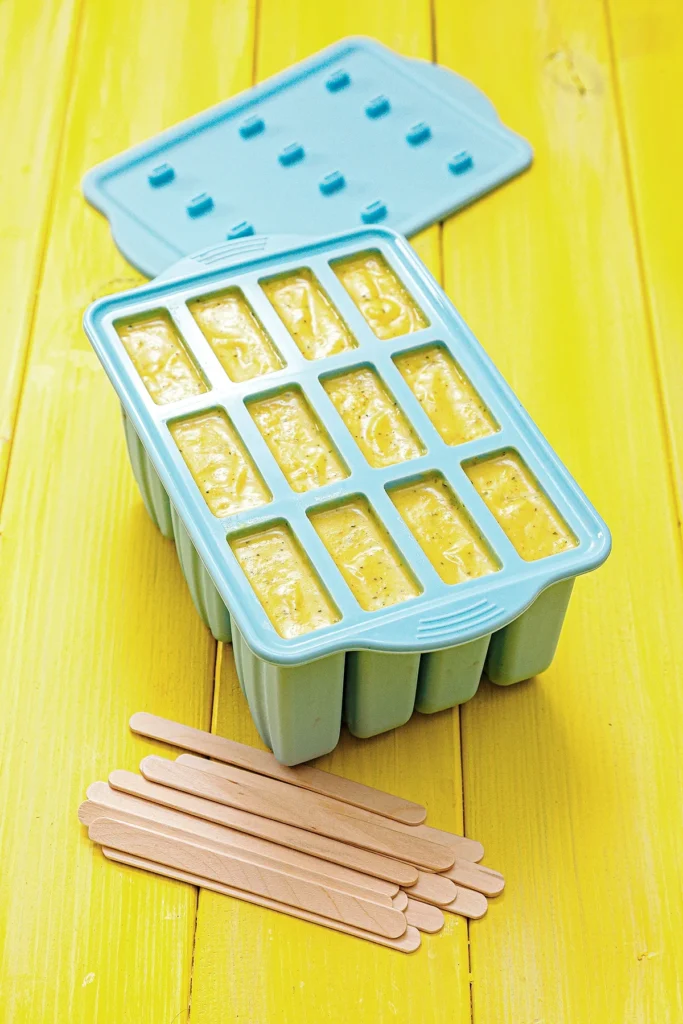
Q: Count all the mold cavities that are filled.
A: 12